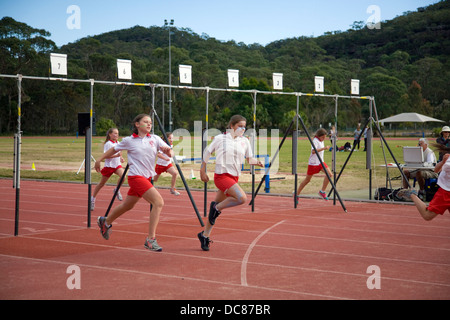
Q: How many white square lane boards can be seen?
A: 7